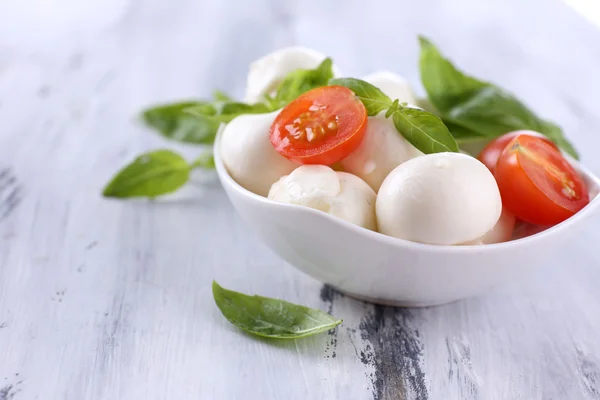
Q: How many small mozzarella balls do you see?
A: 7